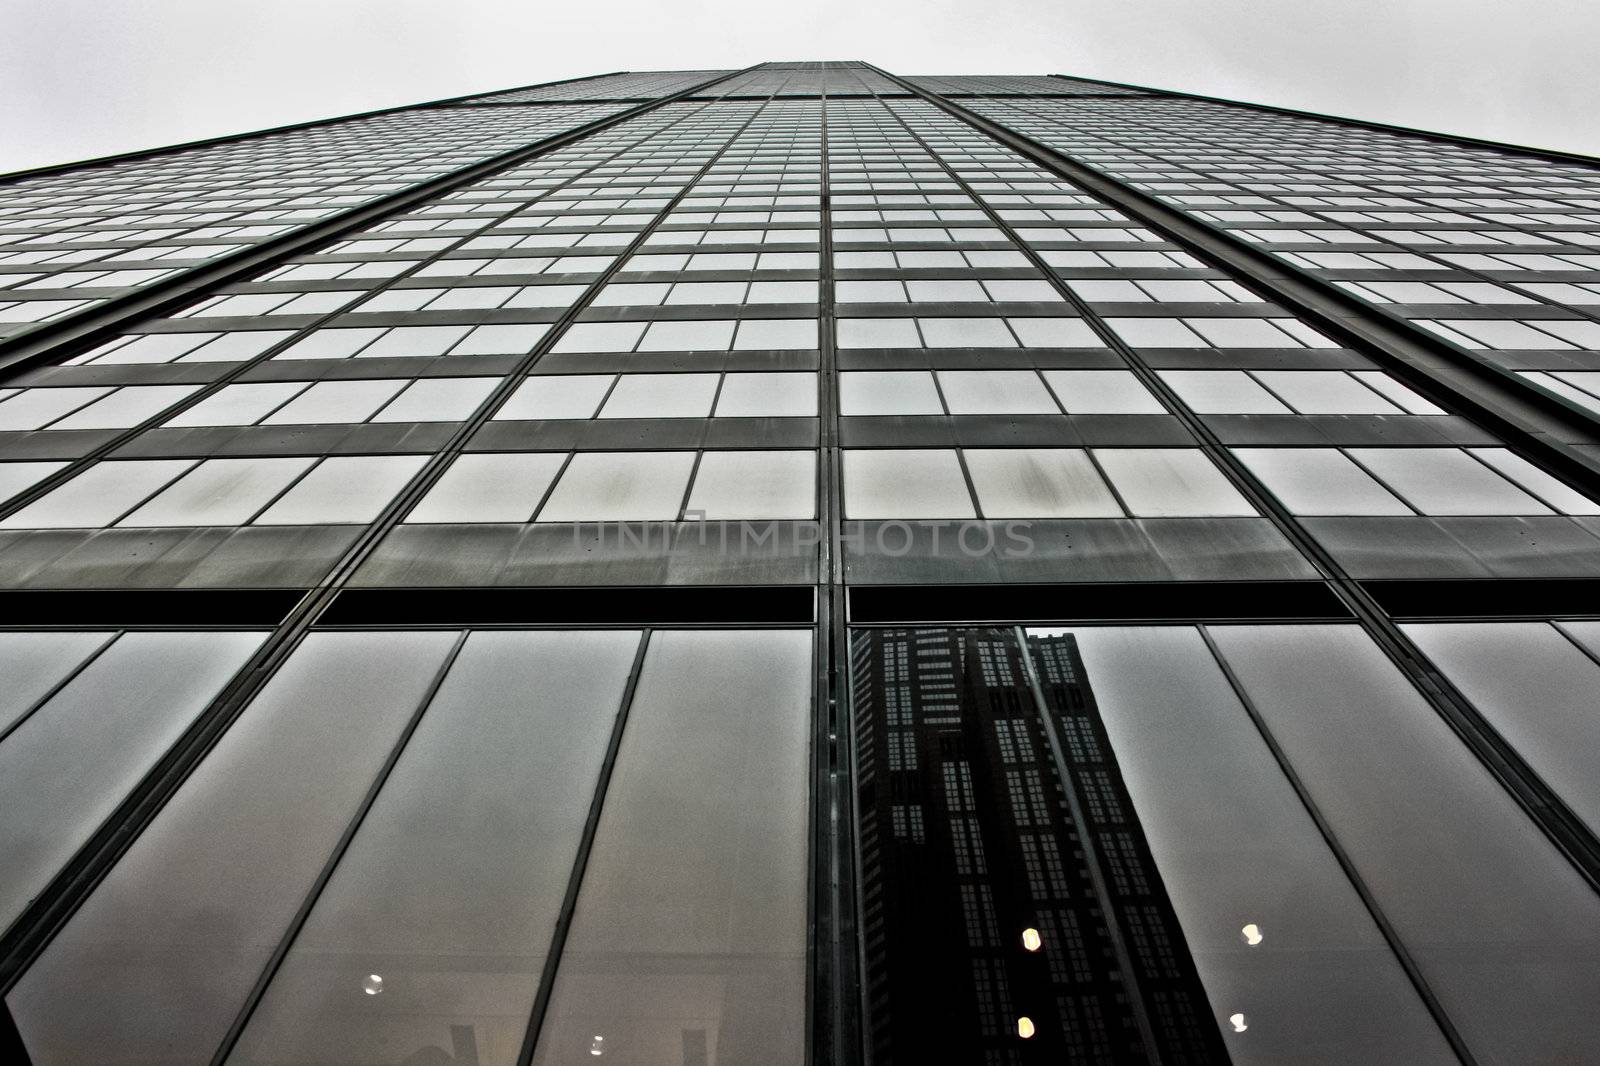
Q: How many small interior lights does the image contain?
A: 6